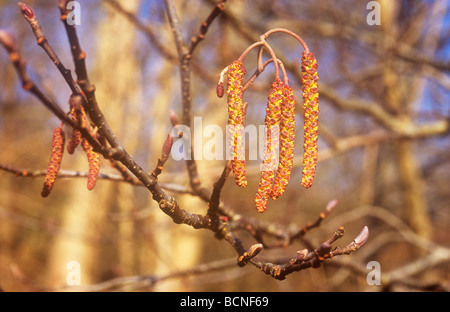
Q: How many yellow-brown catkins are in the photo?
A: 4